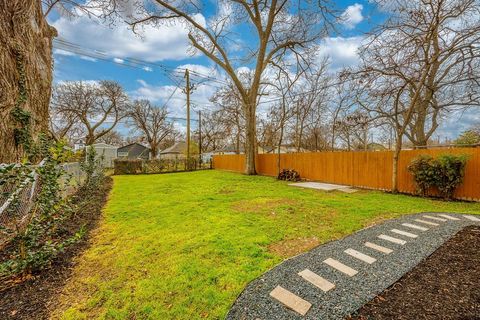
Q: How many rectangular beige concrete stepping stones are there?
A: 12